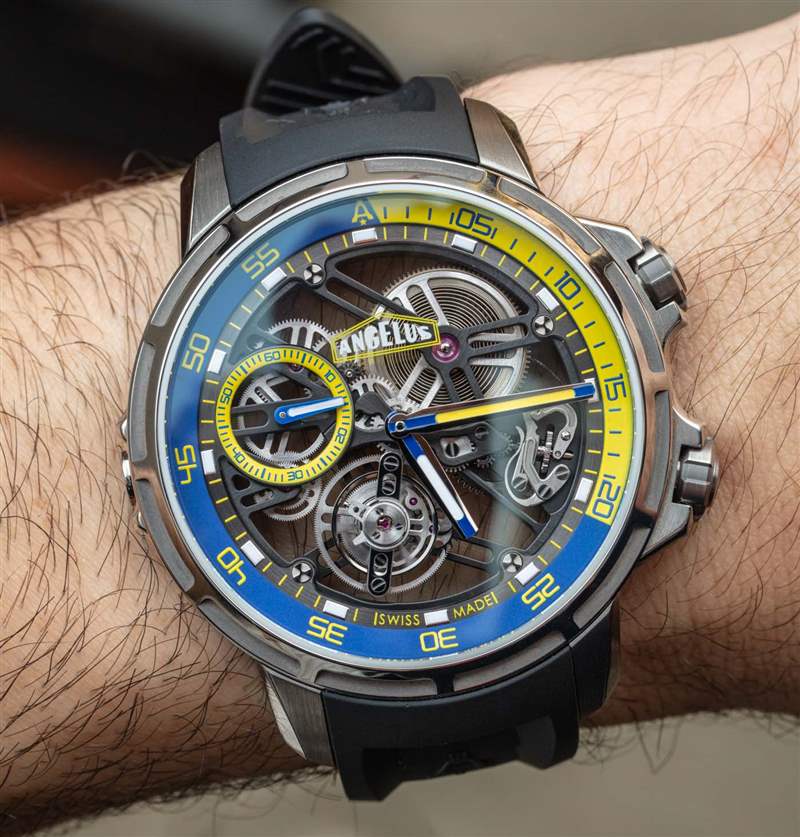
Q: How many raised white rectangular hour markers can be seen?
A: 12